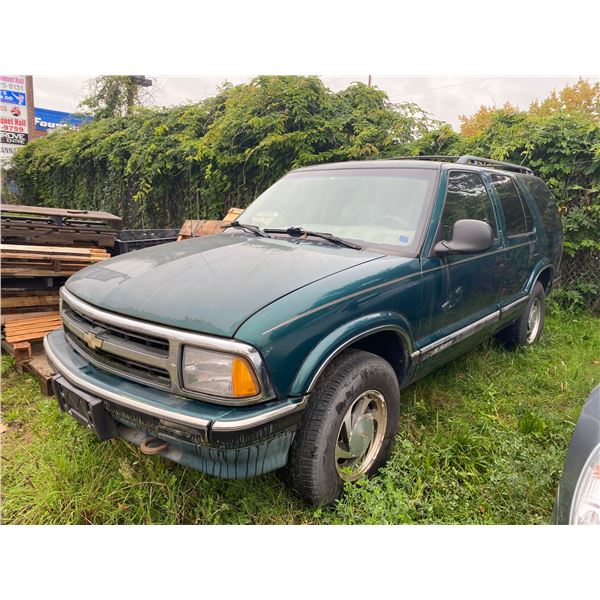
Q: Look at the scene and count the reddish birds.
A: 0